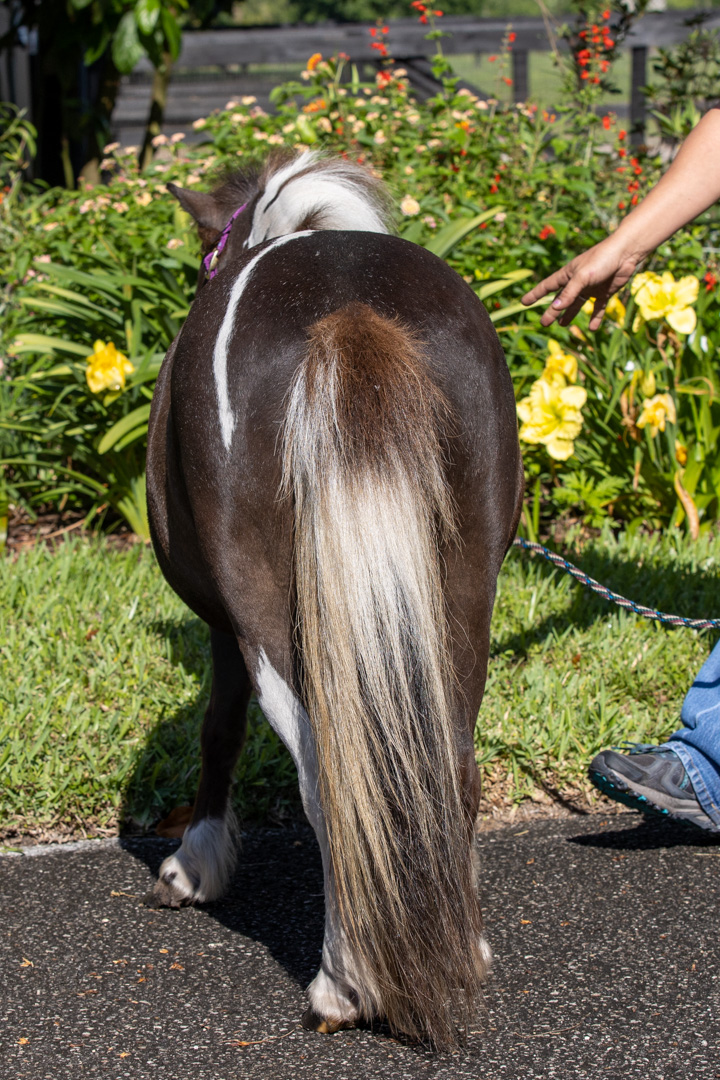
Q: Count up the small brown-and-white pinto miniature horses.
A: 1